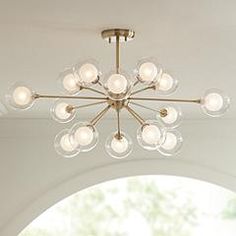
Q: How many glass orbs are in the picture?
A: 14